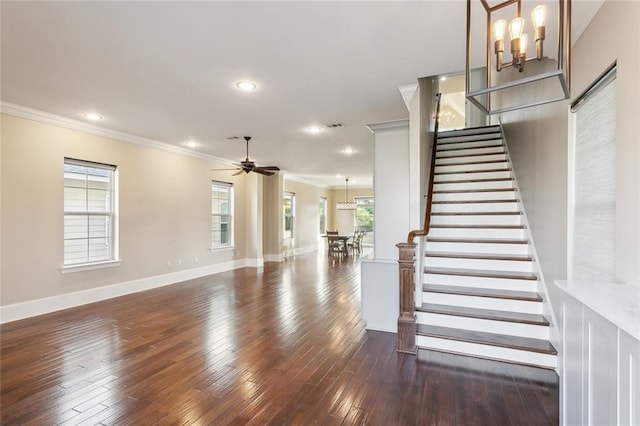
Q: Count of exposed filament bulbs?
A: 4